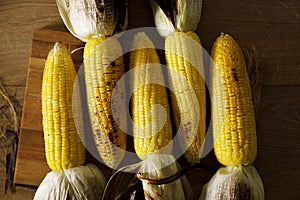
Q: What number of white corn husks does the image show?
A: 5